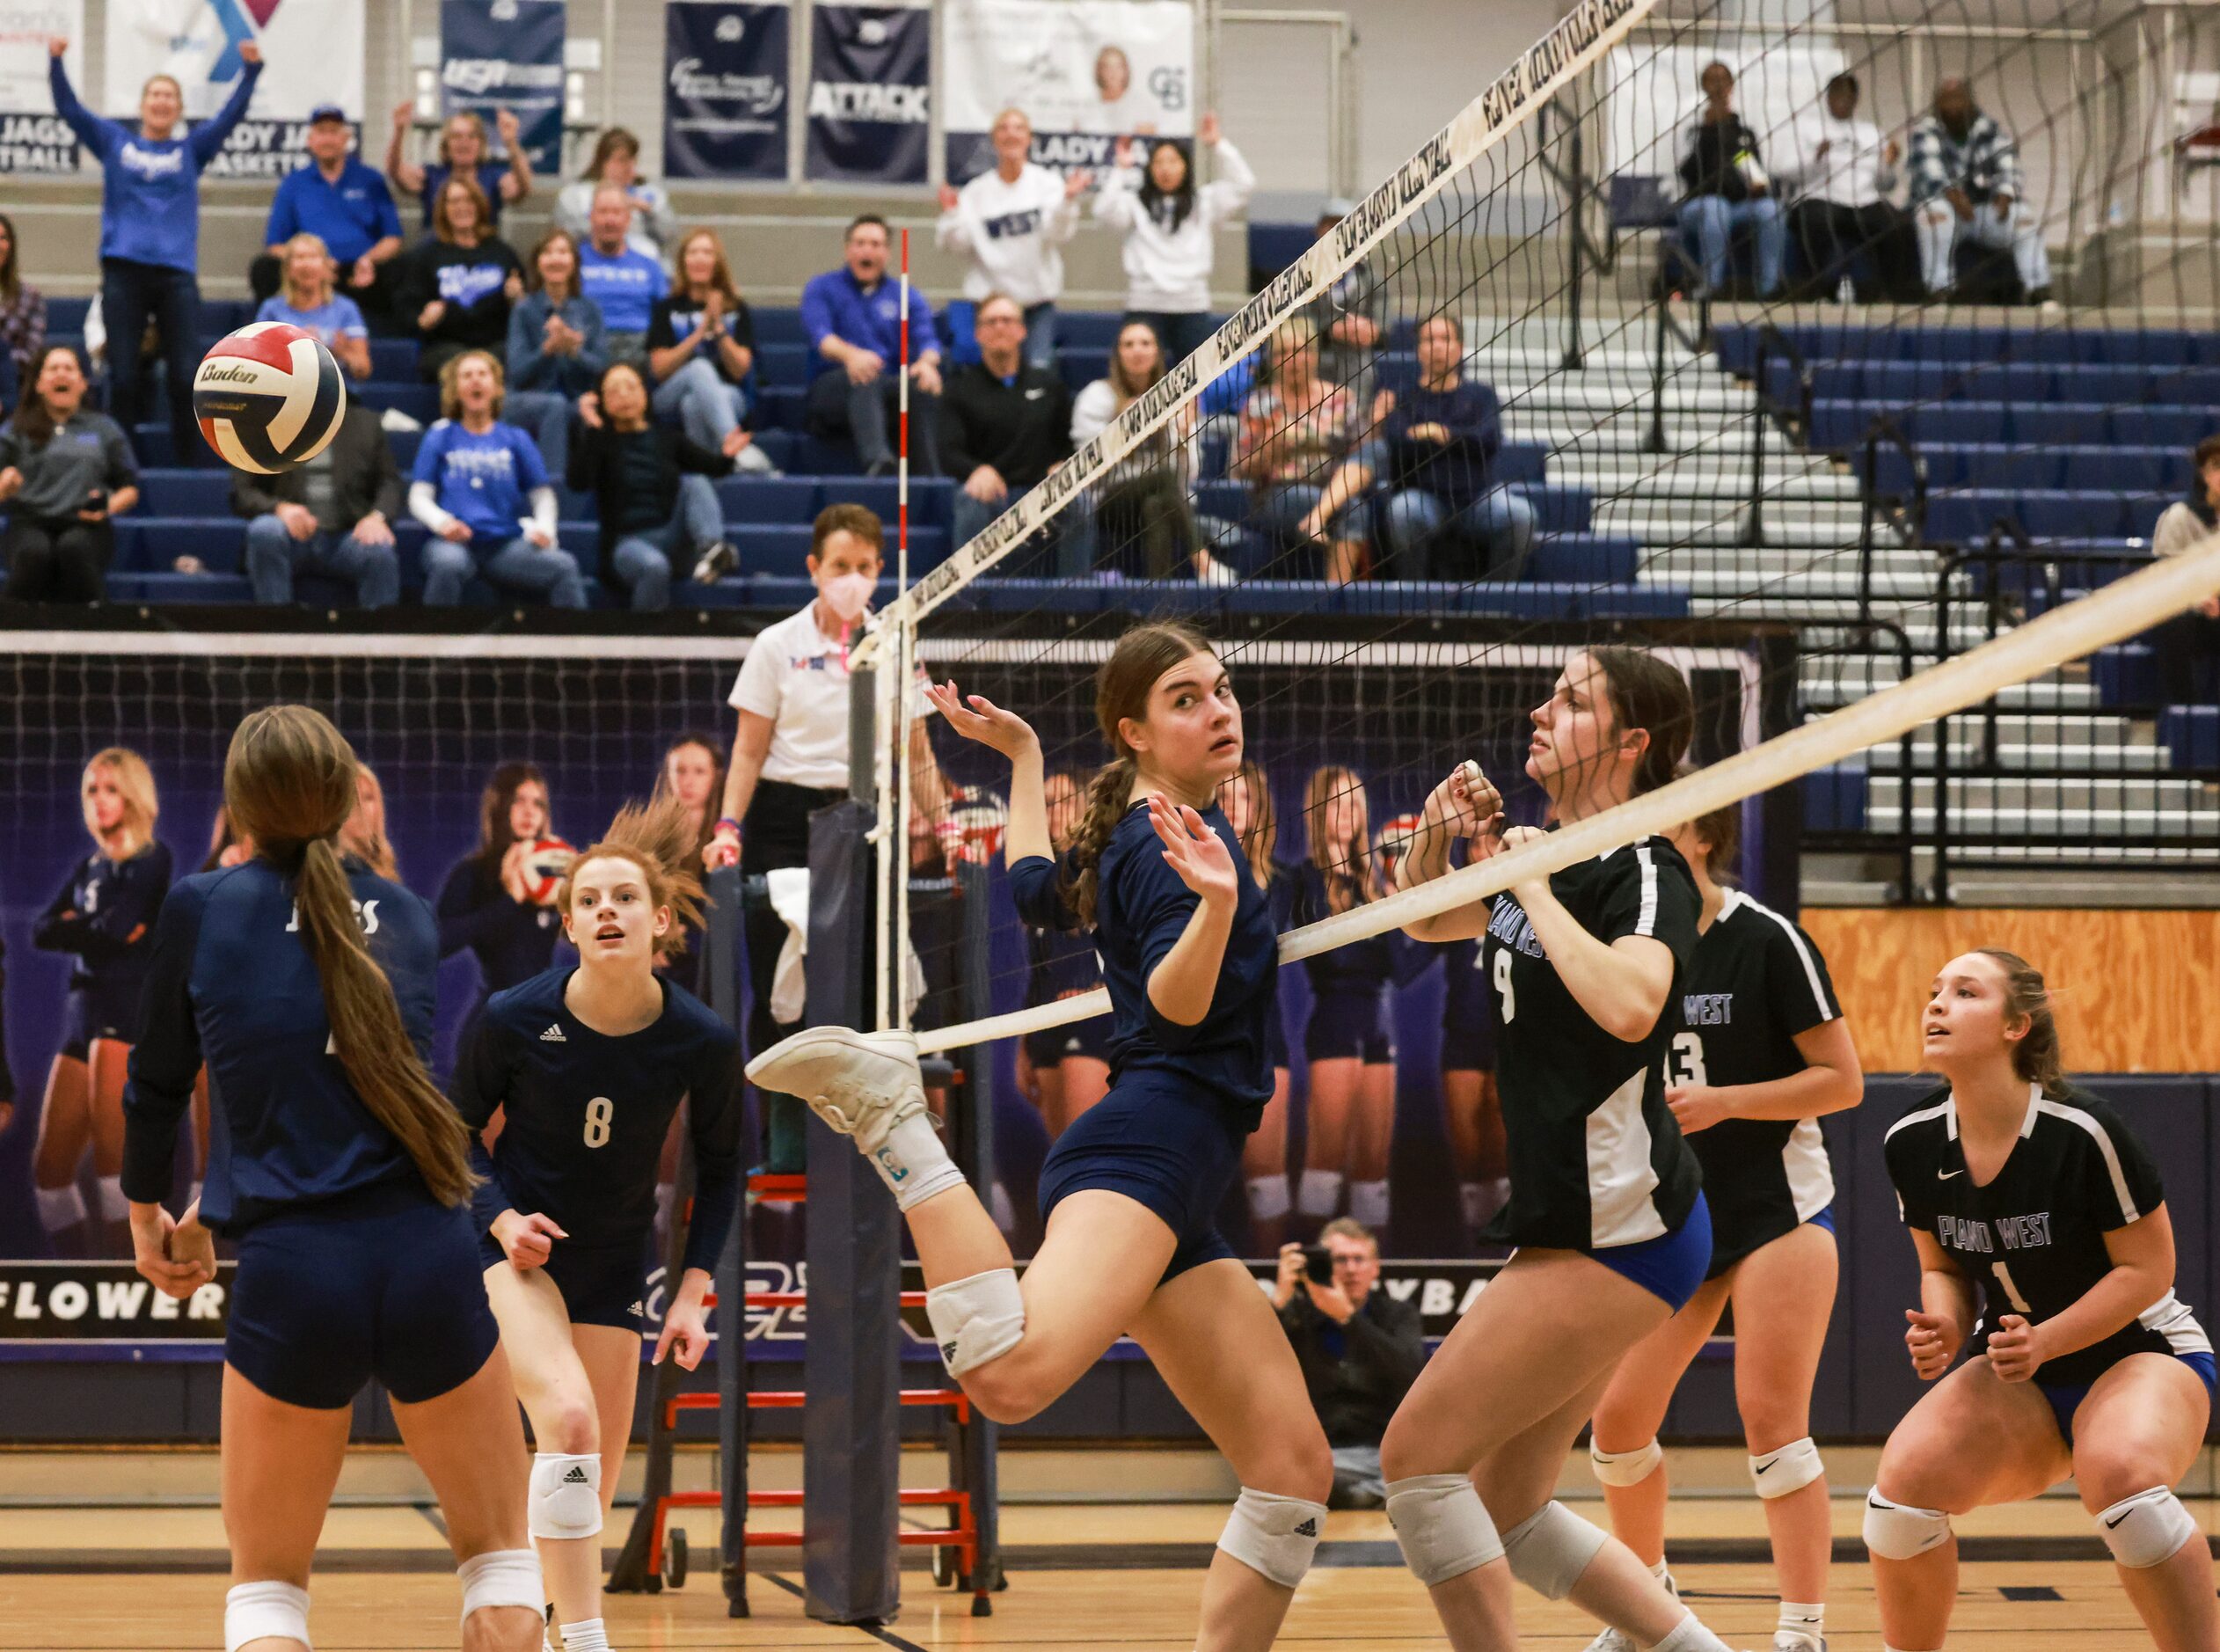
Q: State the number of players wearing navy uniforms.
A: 3